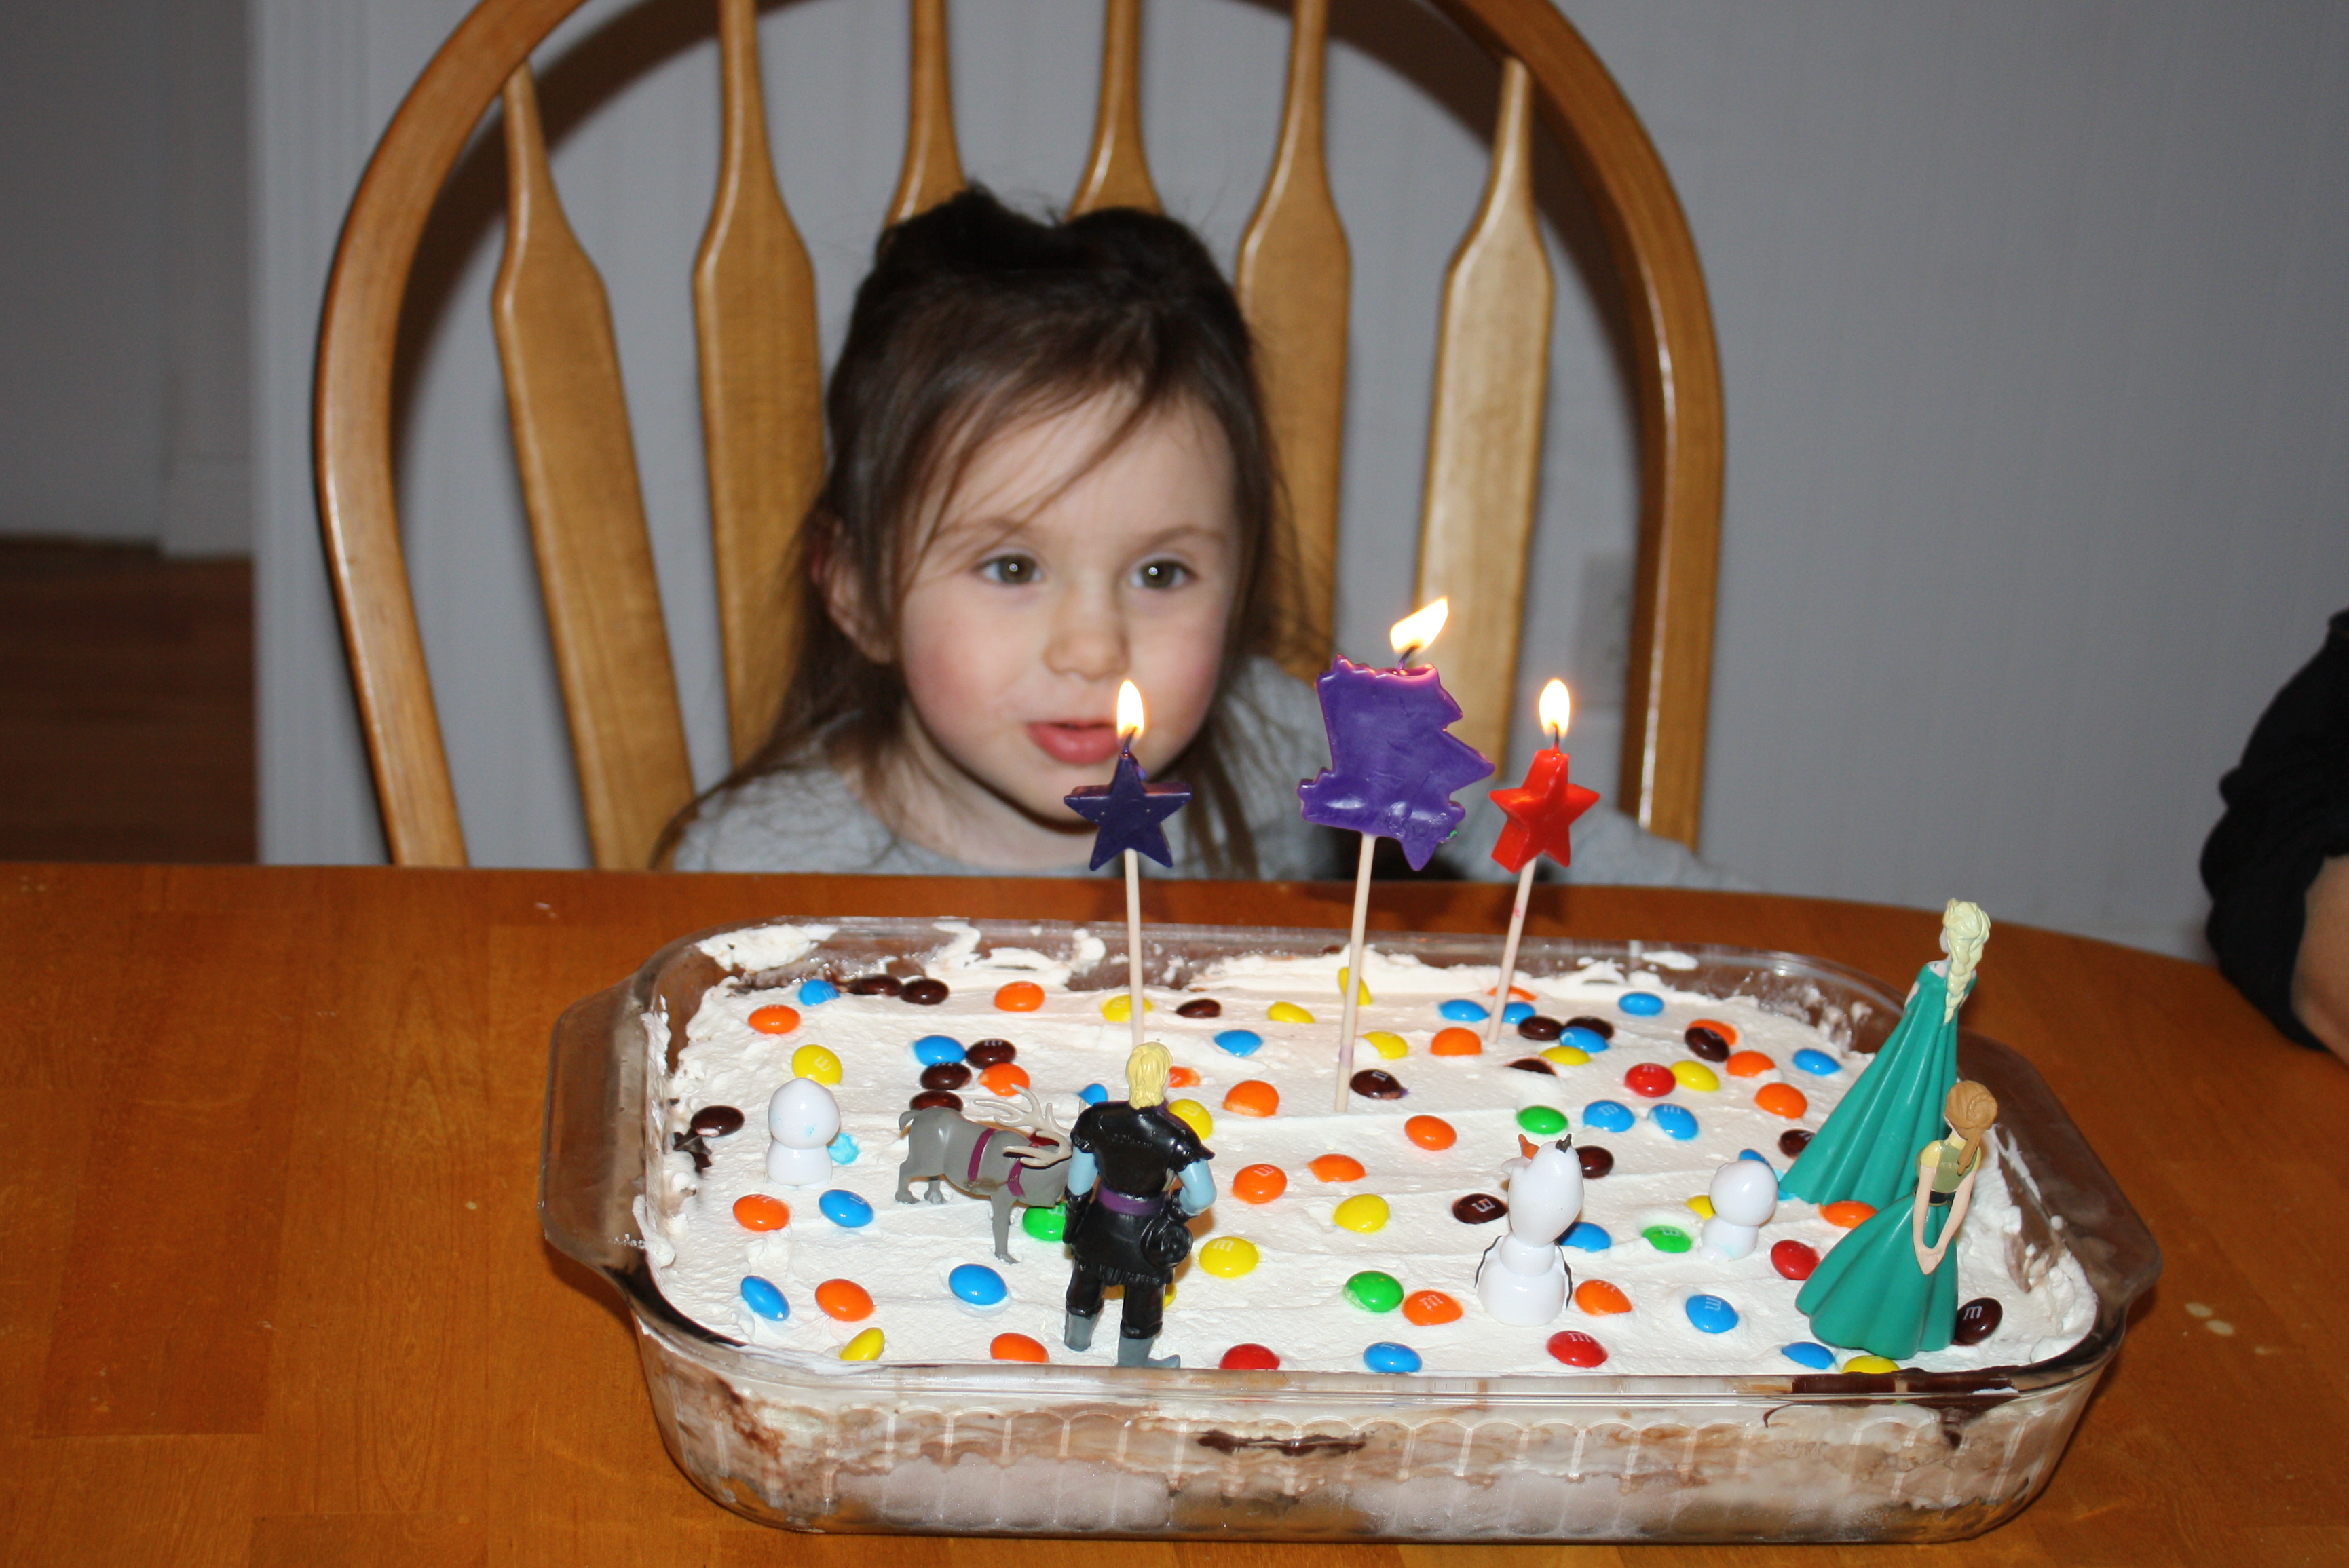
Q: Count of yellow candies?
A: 14